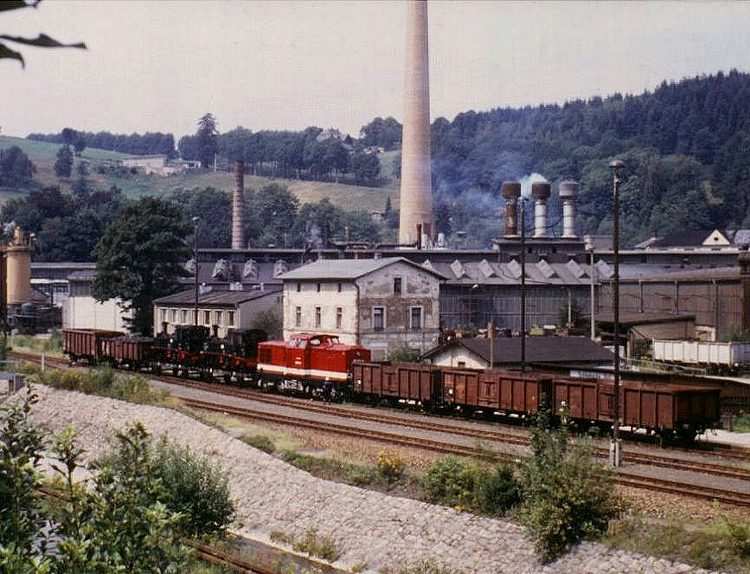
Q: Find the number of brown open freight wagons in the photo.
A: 5